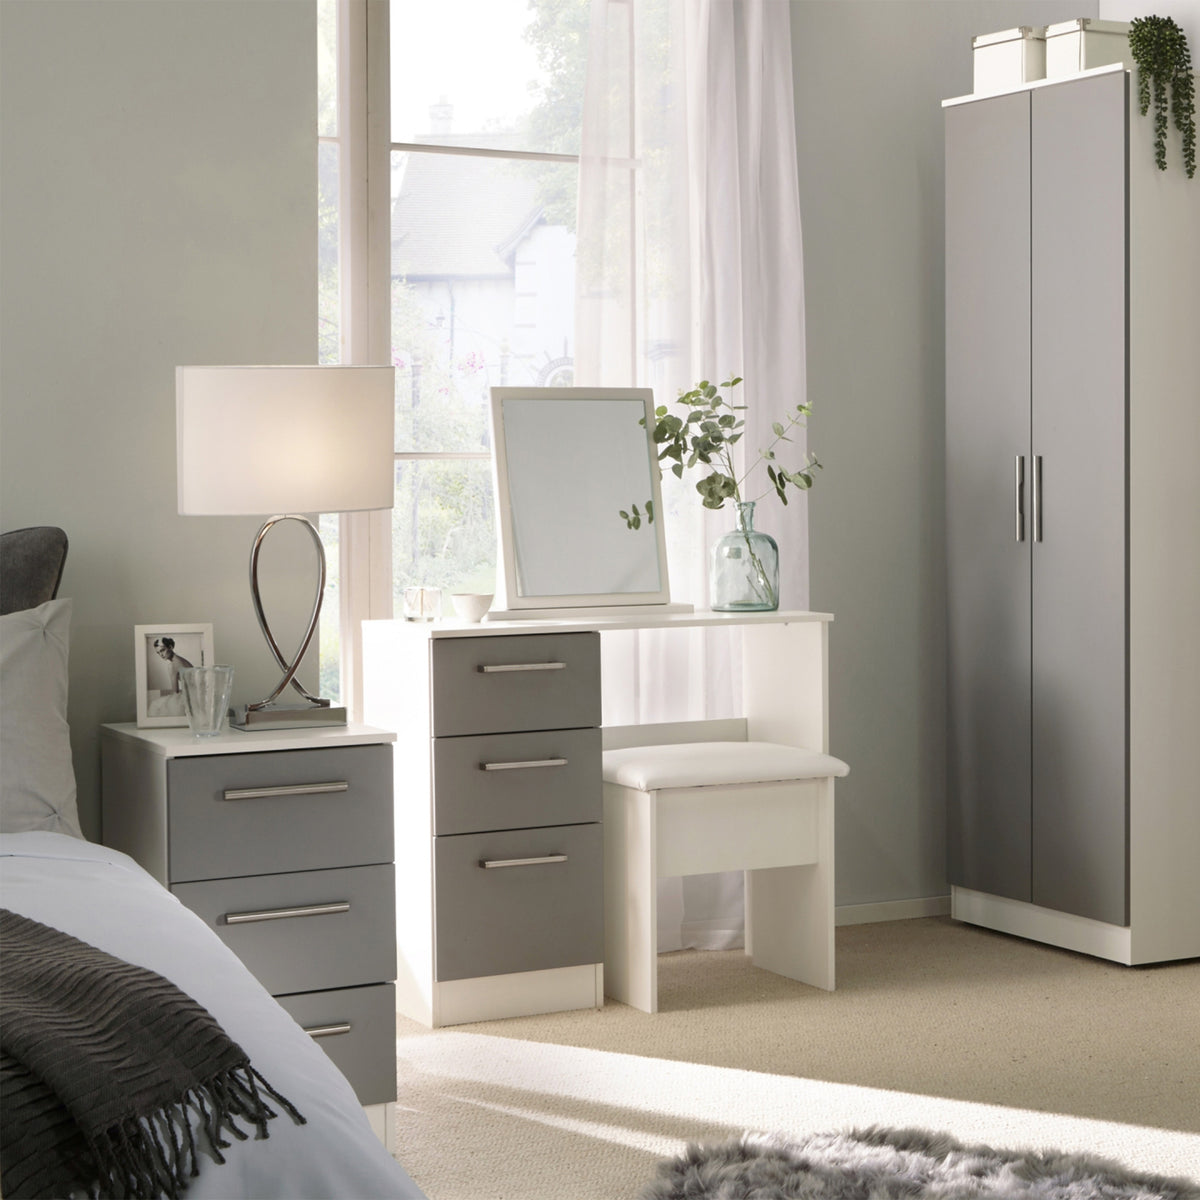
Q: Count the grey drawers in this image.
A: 6